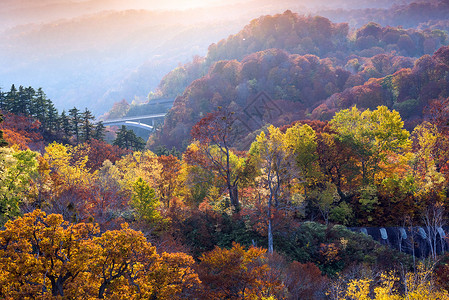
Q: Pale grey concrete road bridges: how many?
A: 1